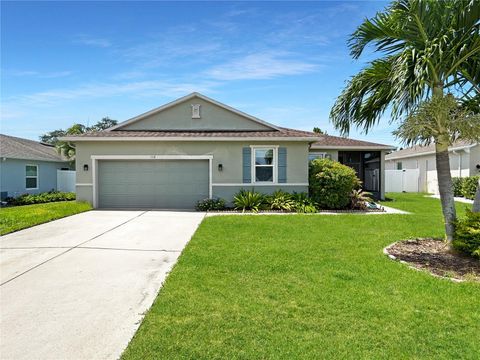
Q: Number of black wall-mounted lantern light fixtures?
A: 2